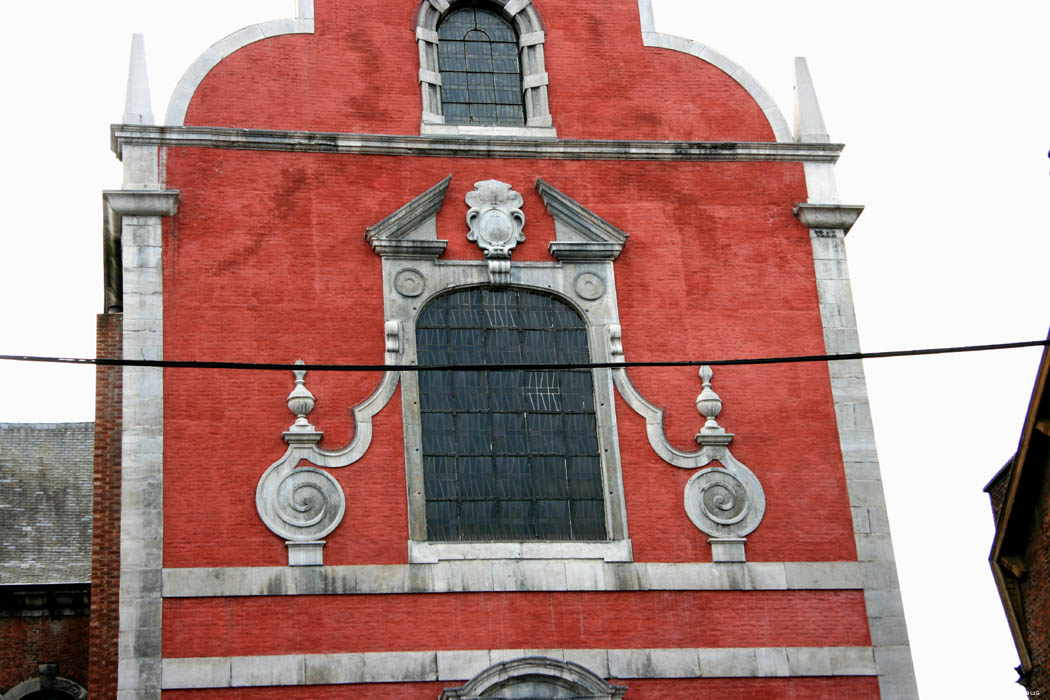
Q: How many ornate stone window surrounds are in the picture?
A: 2